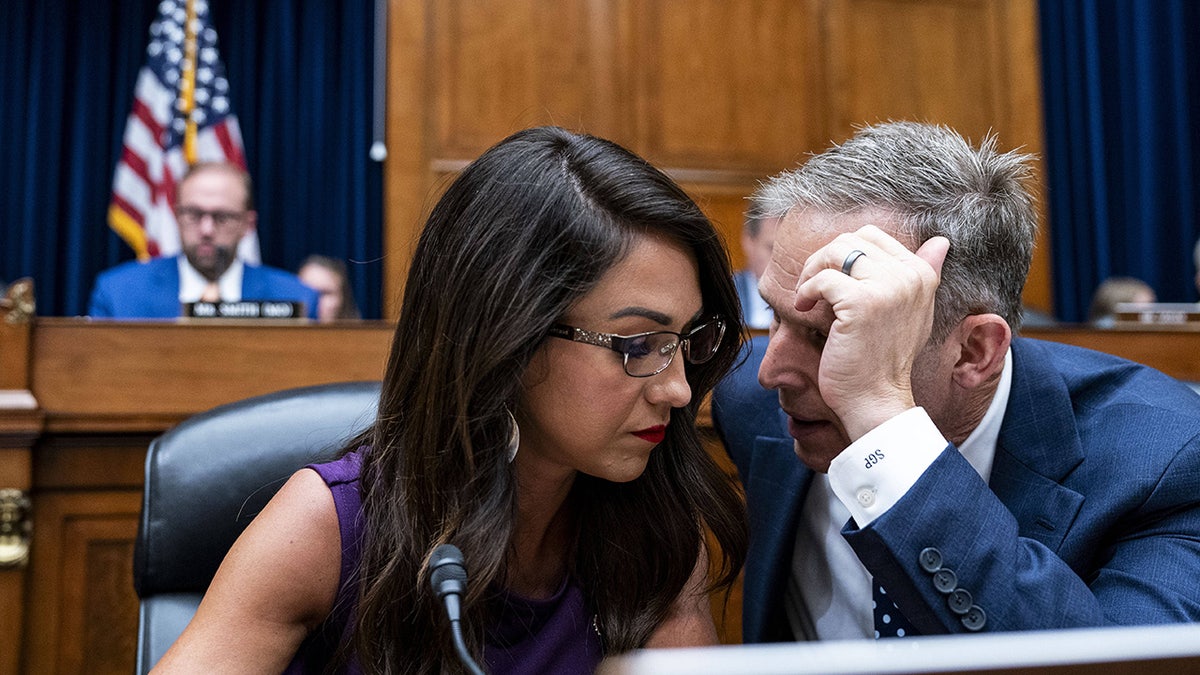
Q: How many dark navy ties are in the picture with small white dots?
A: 1